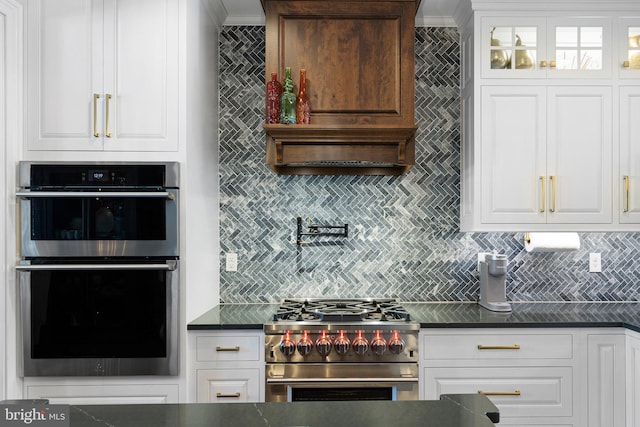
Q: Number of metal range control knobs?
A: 7